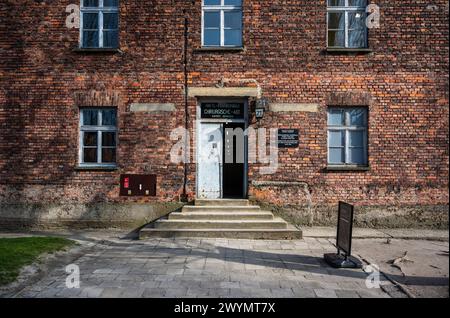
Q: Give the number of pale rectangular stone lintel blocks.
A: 3